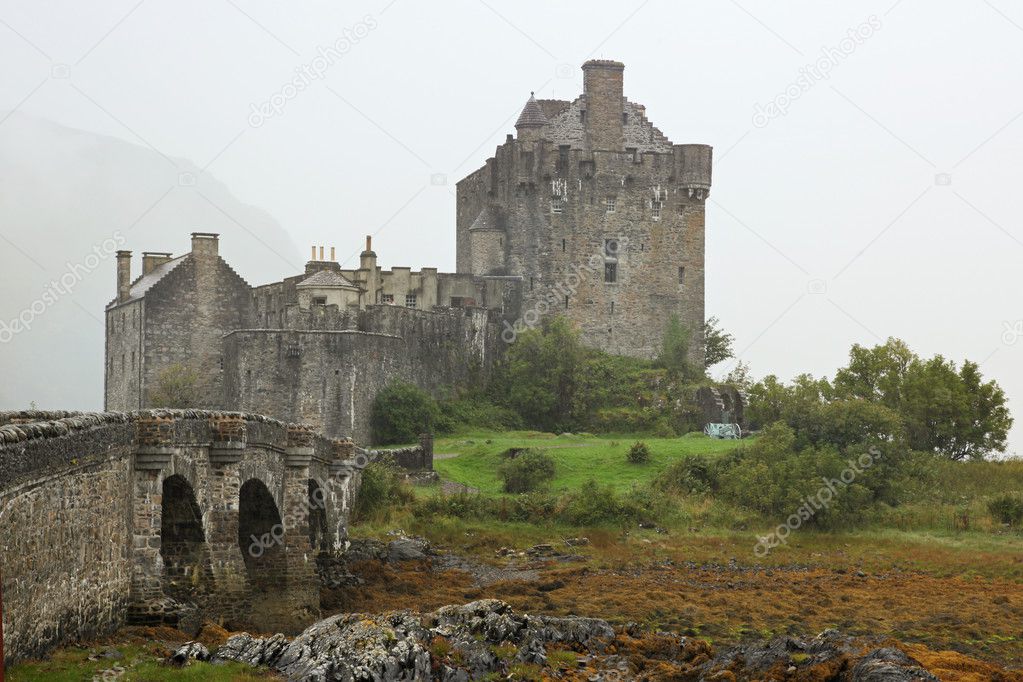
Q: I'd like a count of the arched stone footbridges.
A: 1